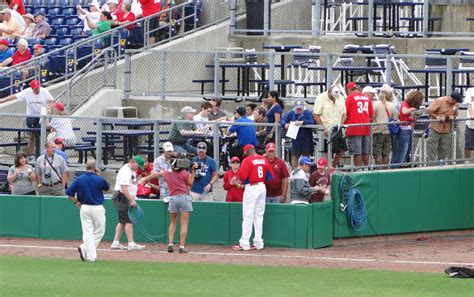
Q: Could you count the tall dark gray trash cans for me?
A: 1